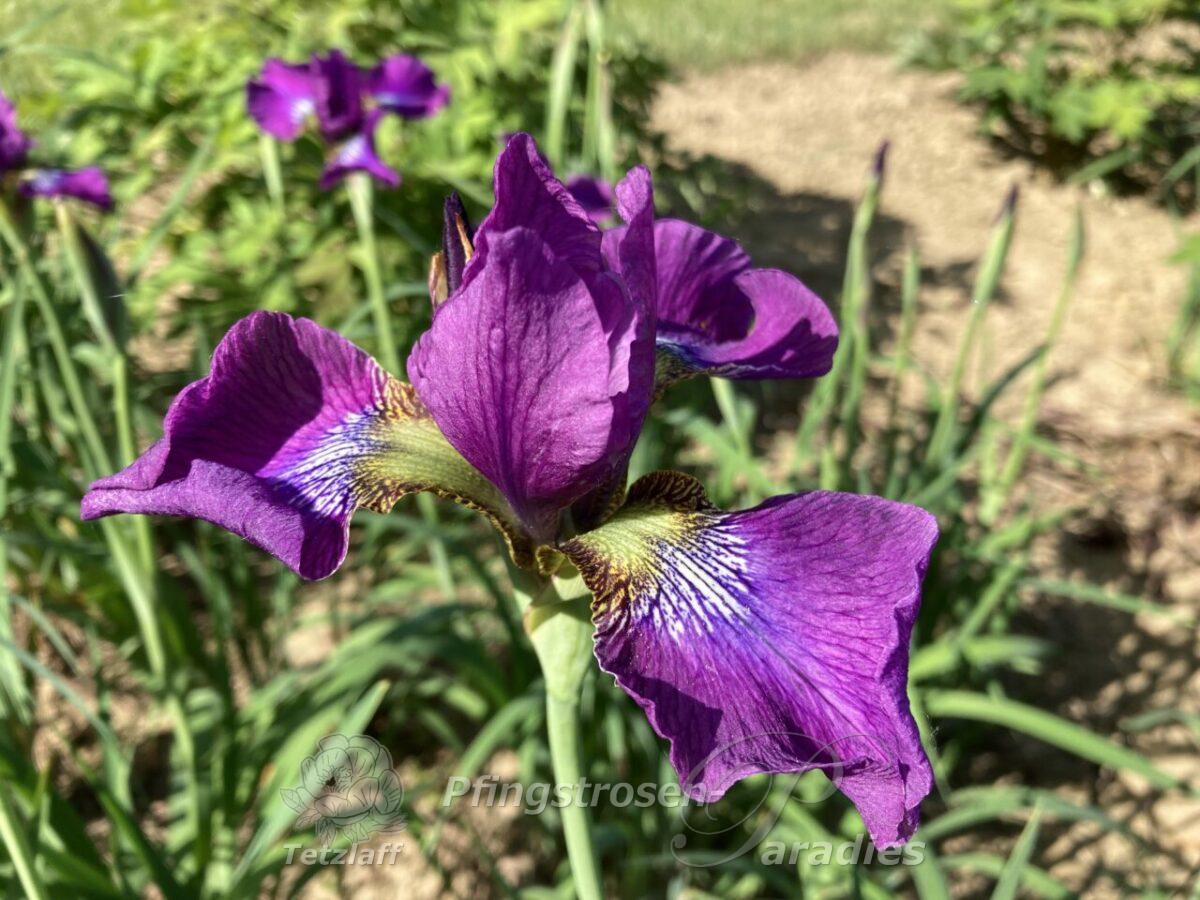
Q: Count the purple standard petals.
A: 3